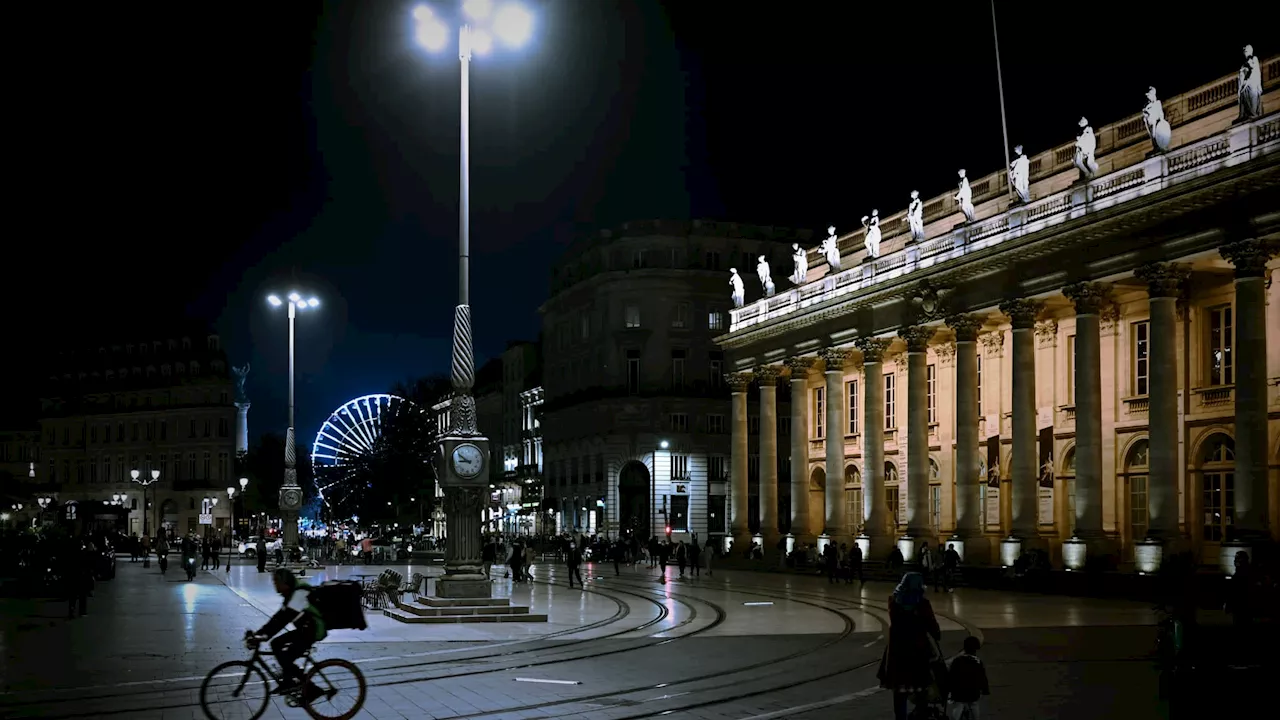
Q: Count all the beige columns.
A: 11